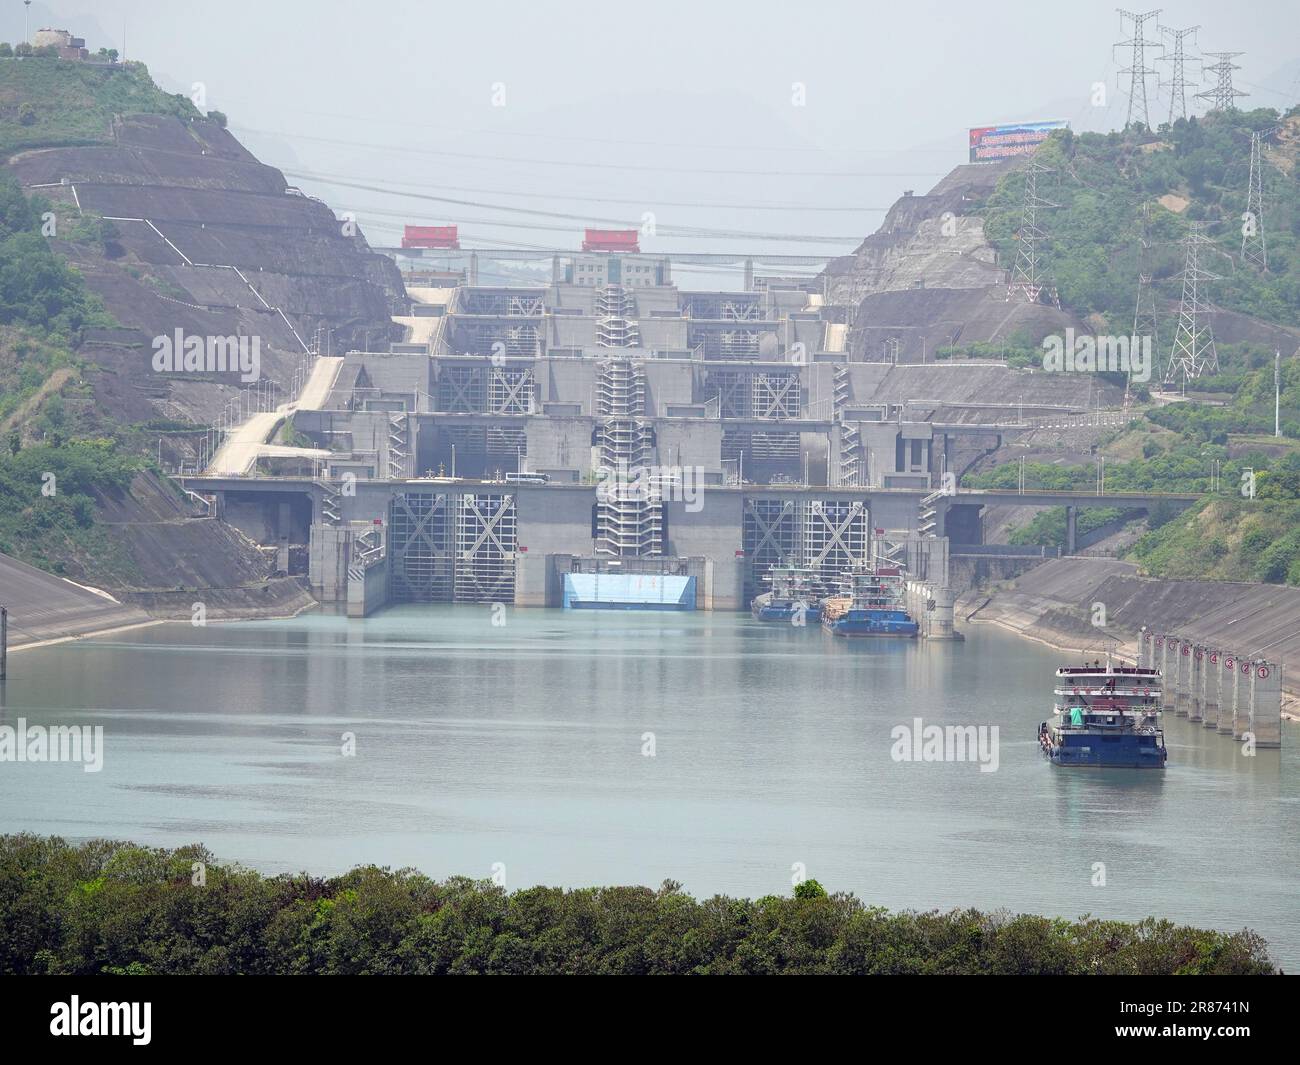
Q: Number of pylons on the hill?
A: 7